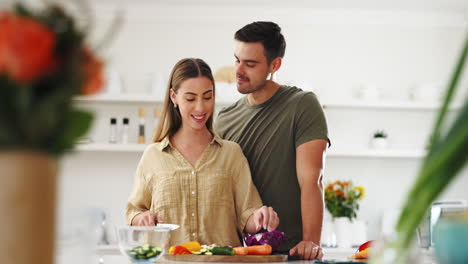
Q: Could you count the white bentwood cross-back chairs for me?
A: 0